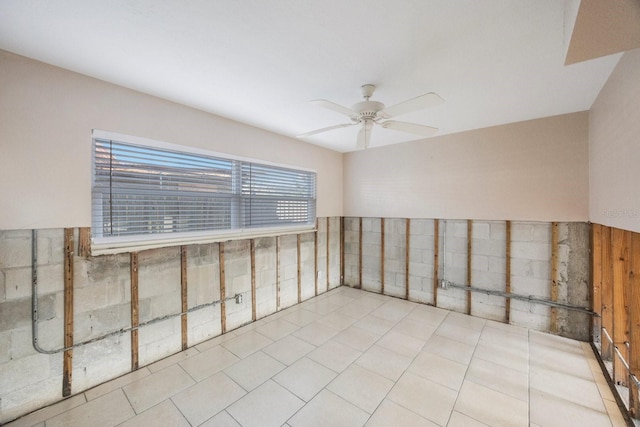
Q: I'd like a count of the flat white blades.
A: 5